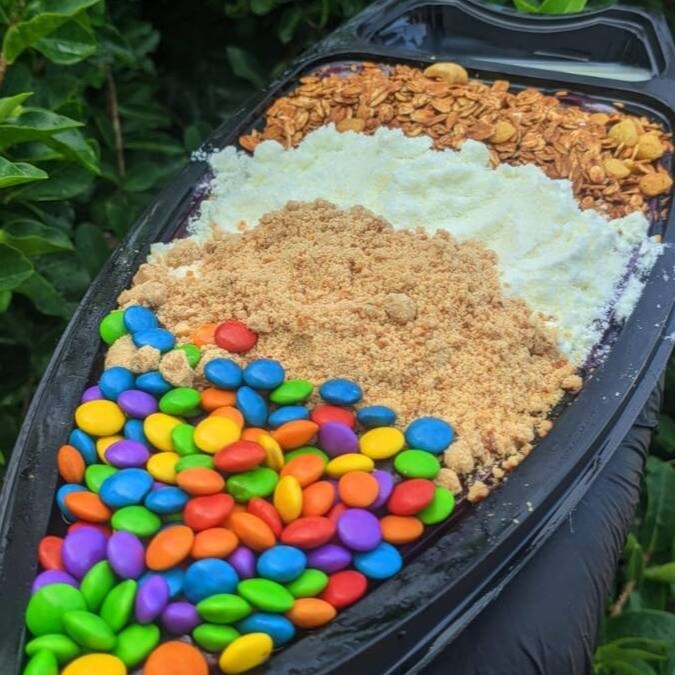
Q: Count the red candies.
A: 11